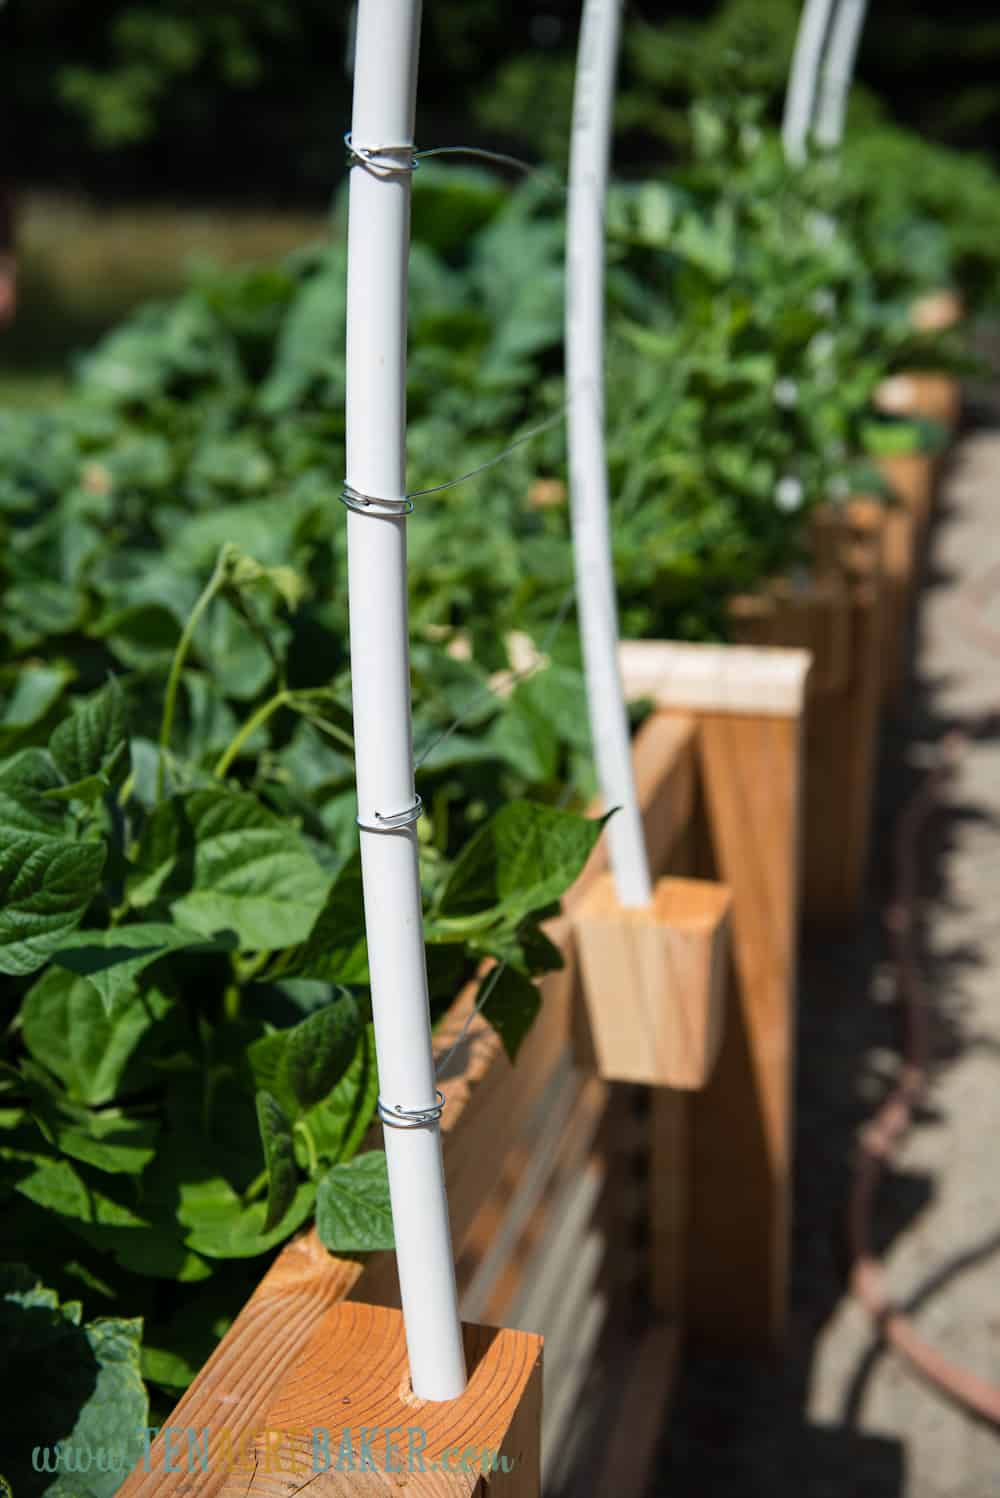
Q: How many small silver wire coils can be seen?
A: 4